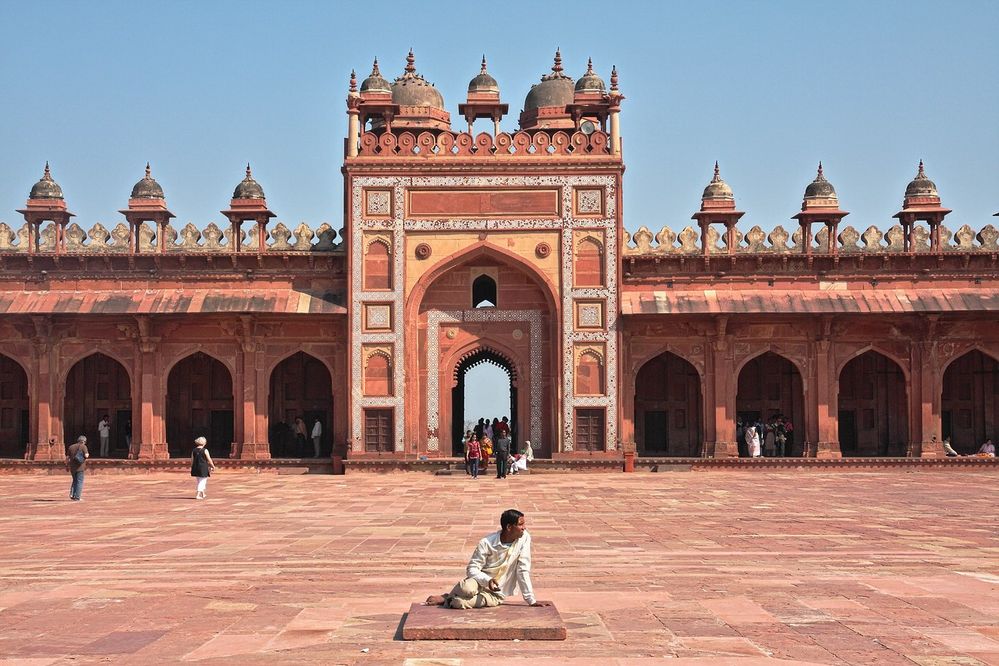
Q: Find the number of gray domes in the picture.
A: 11